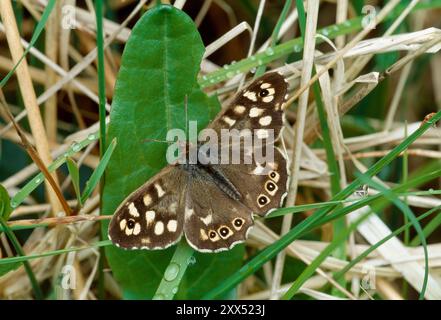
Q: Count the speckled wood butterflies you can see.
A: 1